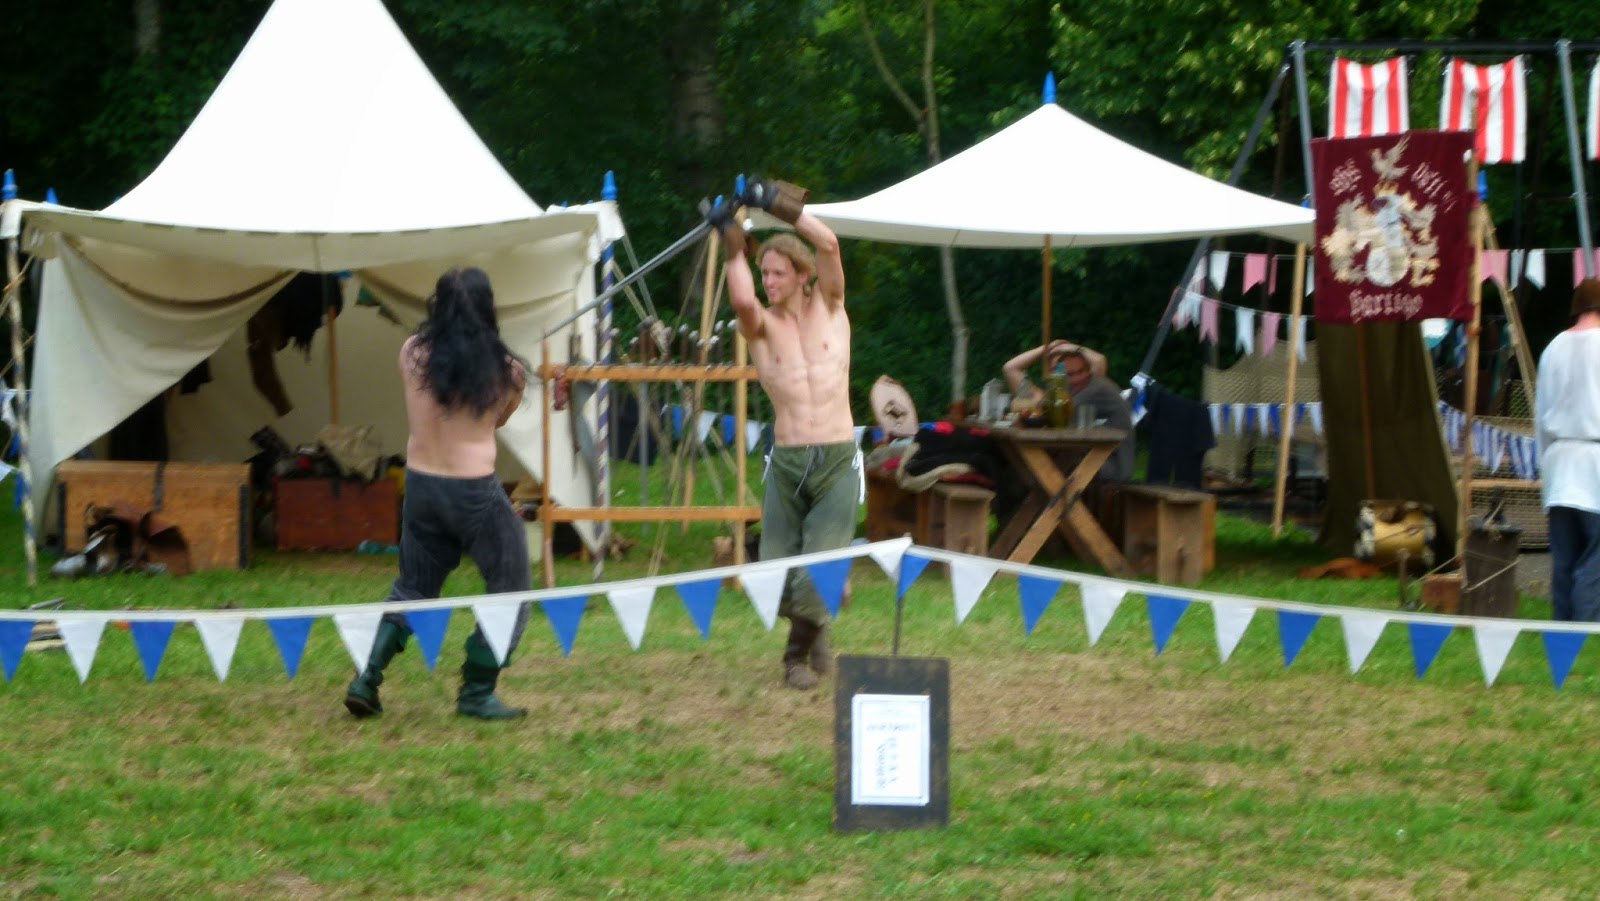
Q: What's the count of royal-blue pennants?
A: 13